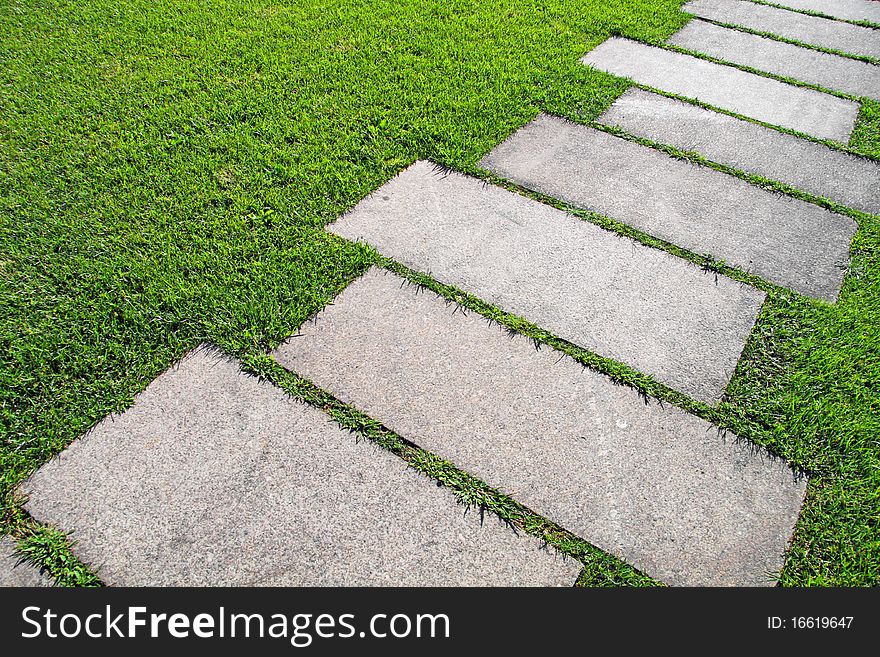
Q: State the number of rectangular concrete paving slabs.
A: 10